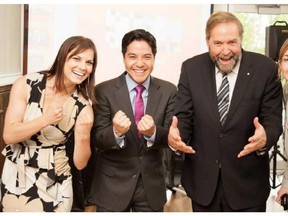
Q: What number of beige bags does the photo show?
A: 1